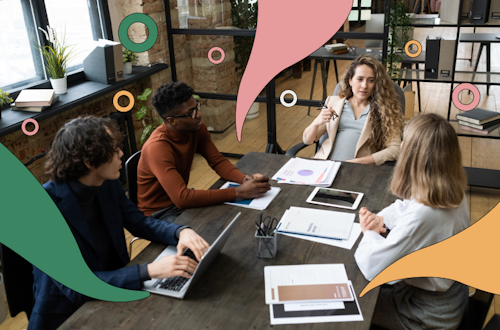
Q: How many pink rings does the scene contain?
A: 3